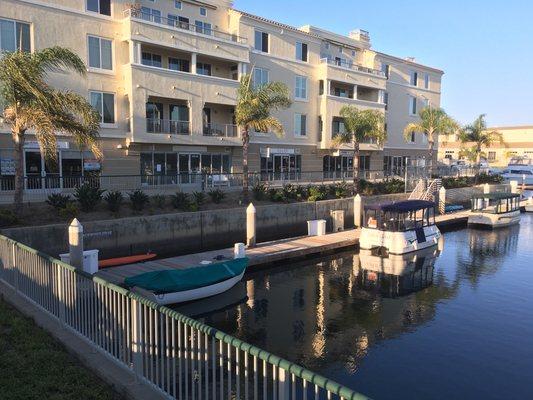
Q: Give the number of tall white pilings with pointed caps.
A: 5